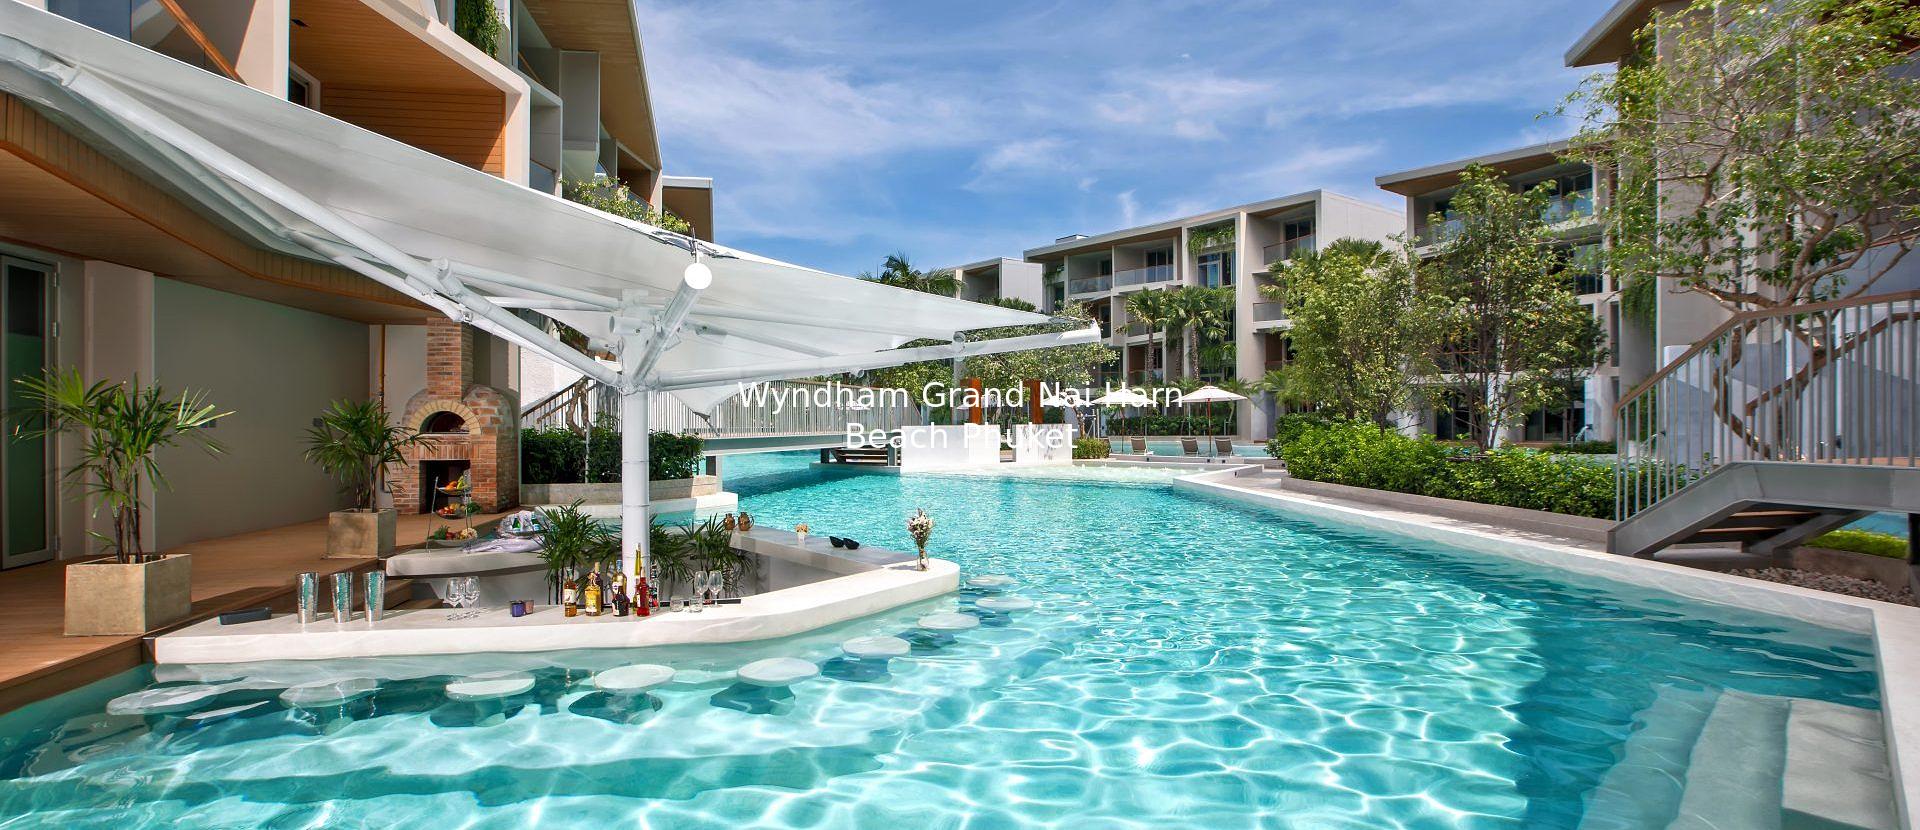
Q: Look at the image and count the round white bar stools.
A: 9